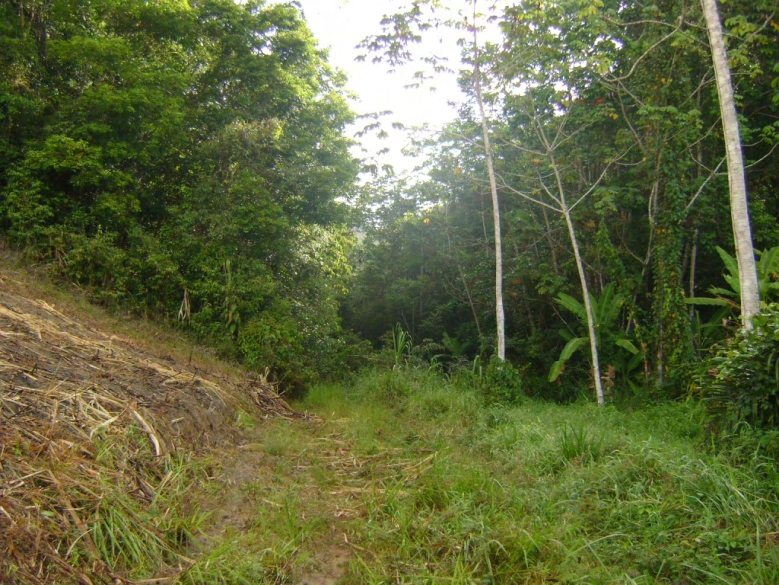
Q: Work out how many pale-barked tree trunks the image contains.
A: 3